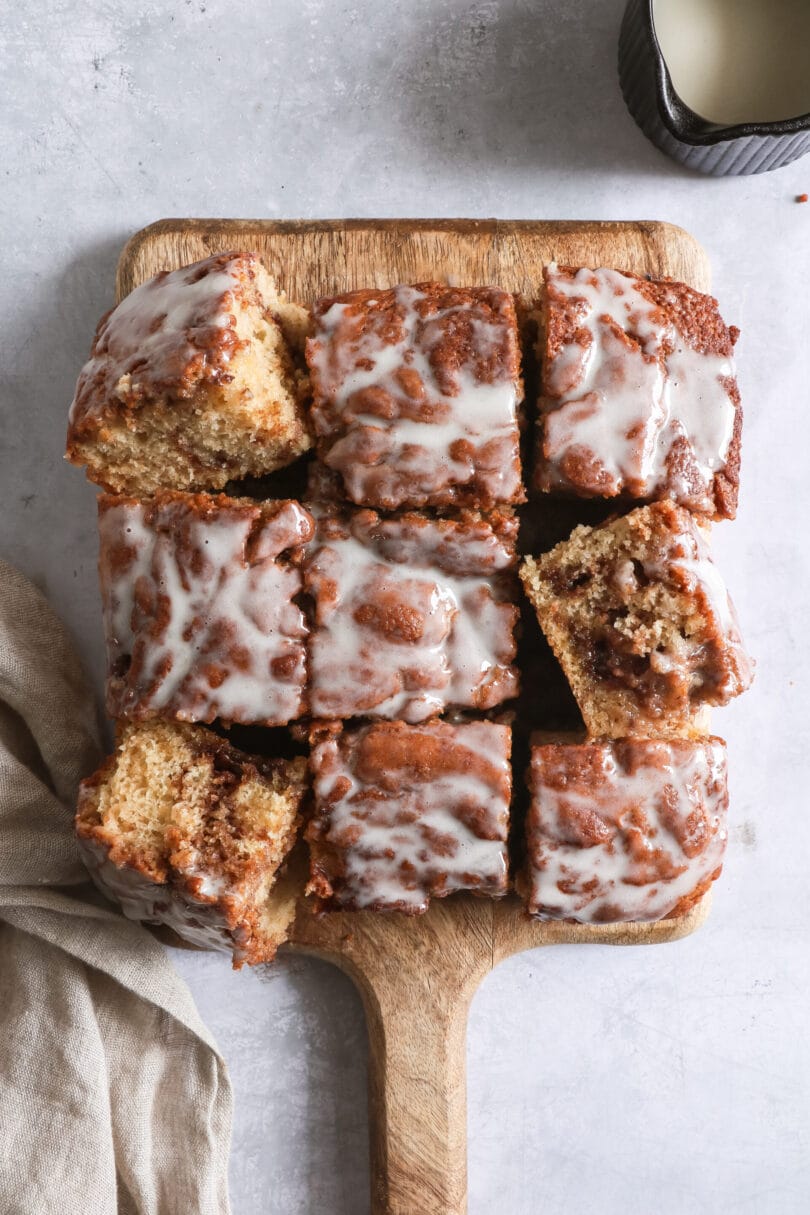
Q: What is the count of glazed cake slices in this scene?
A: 9